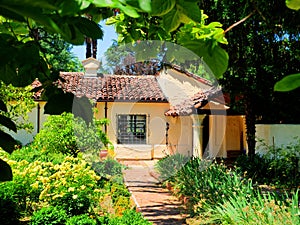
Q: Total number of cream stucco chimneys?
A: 1